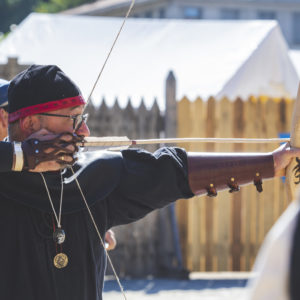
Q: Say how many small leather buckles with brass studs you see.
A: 3